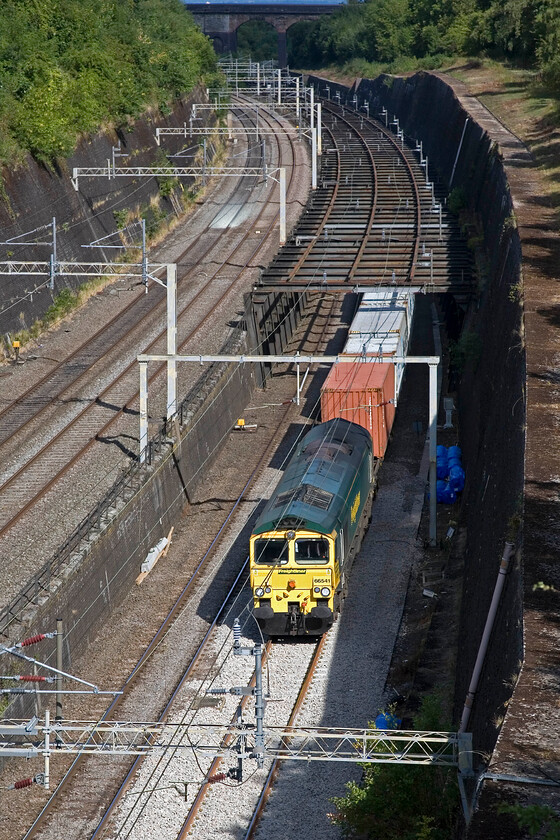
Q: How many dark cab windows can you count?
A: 2